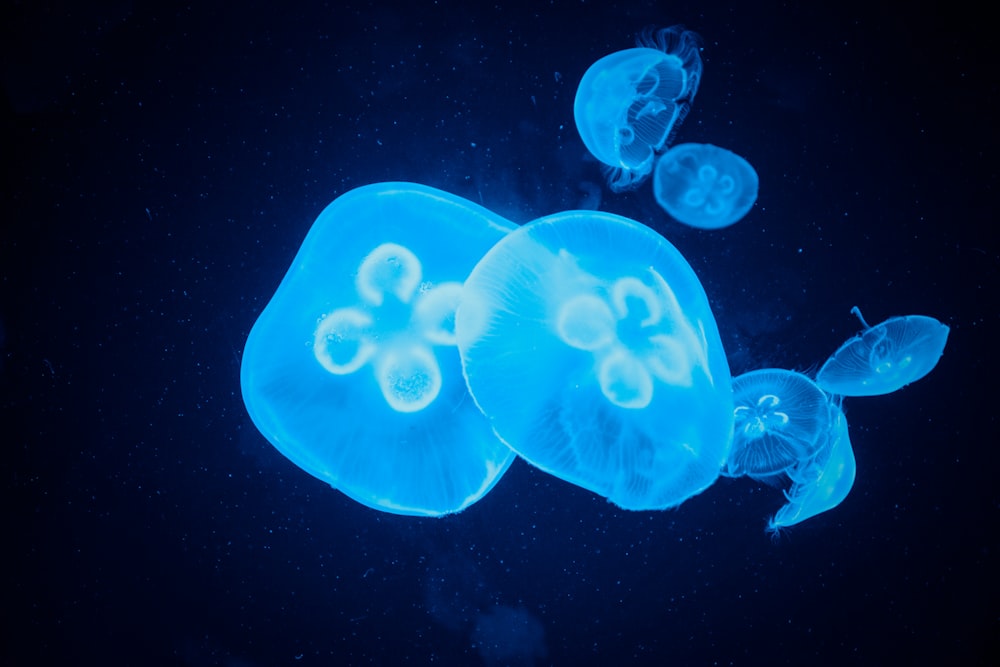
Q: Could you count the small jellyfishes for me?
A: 5